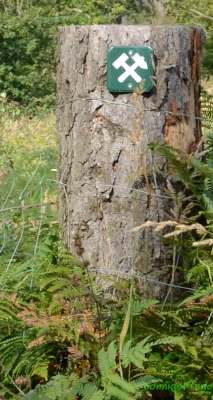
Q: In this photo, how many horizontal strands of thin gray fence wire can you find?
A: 3